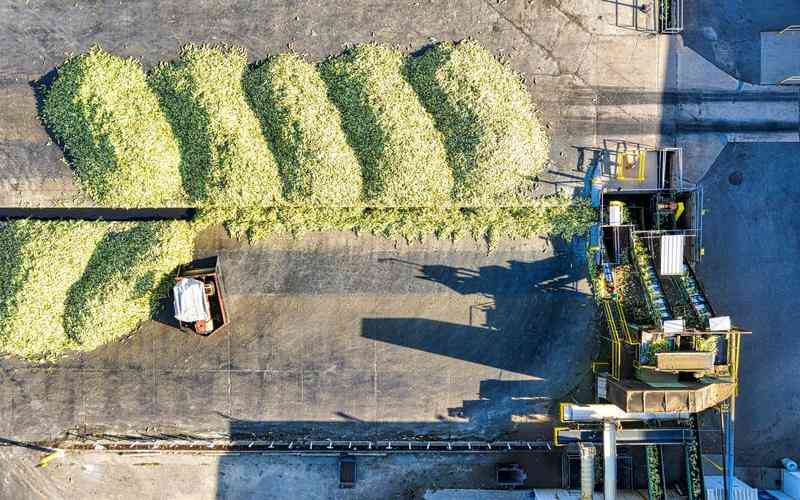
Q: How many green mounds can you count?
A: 7